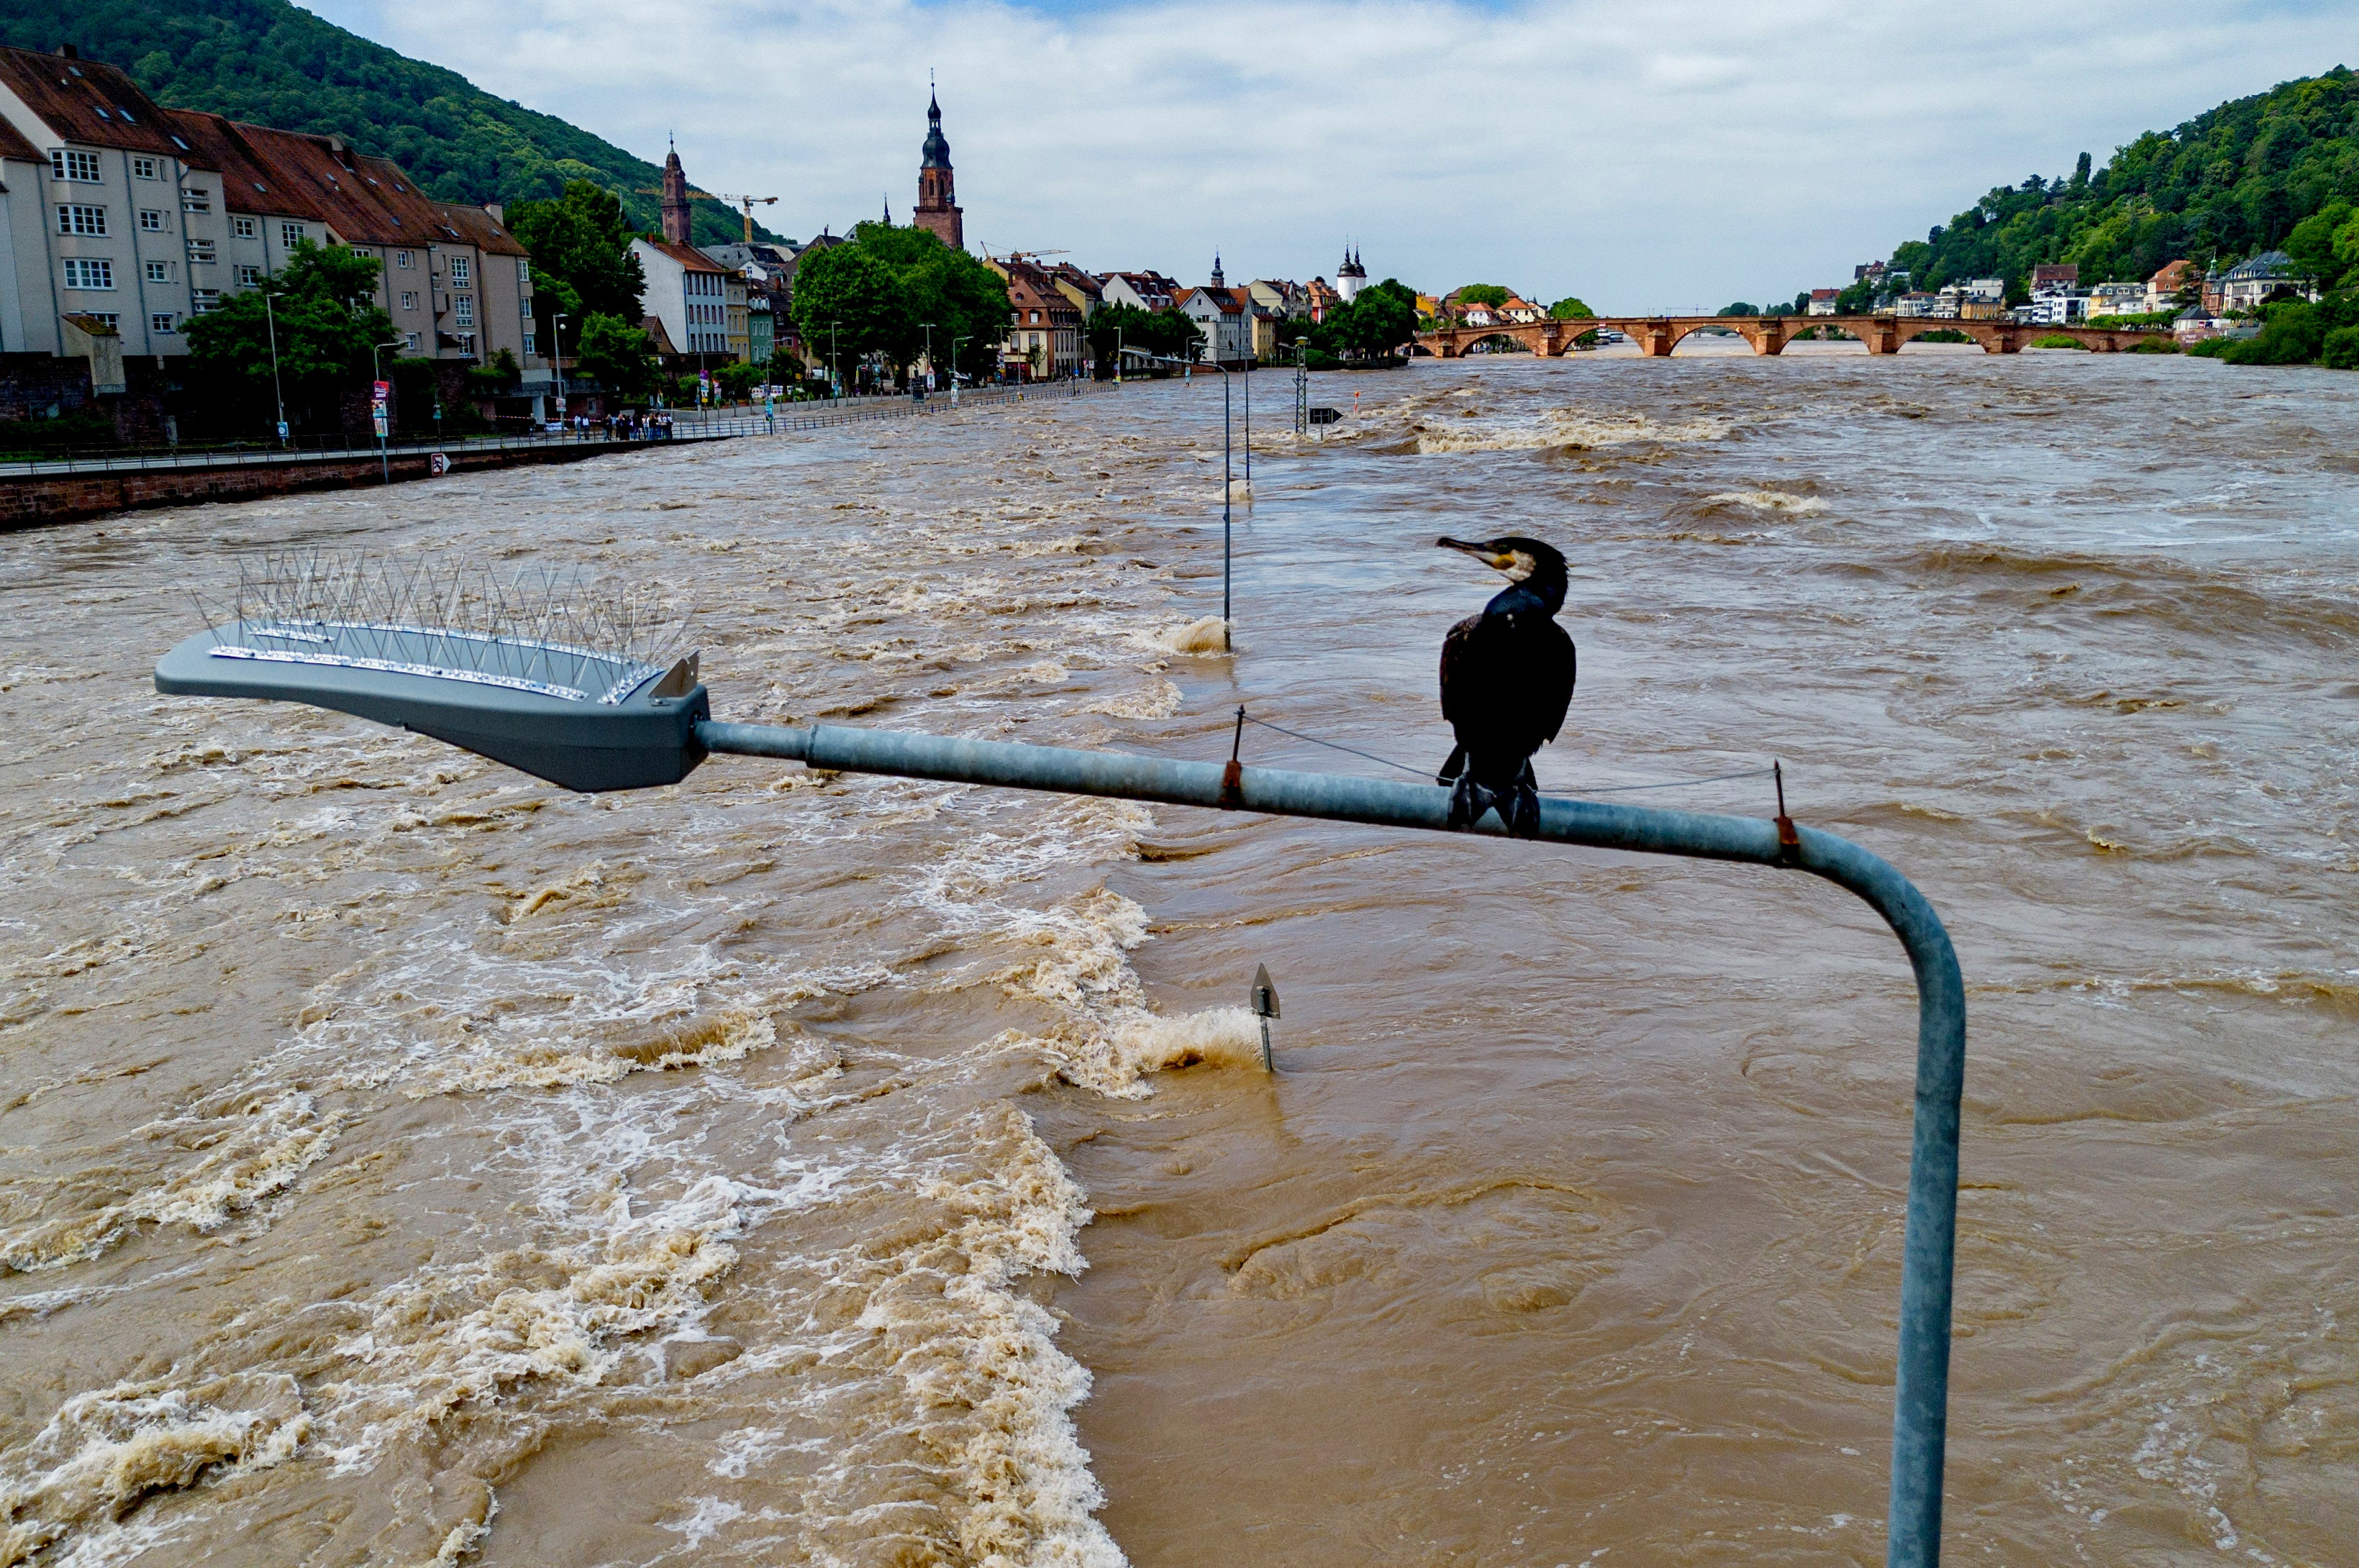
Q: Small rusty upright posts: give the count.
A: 2